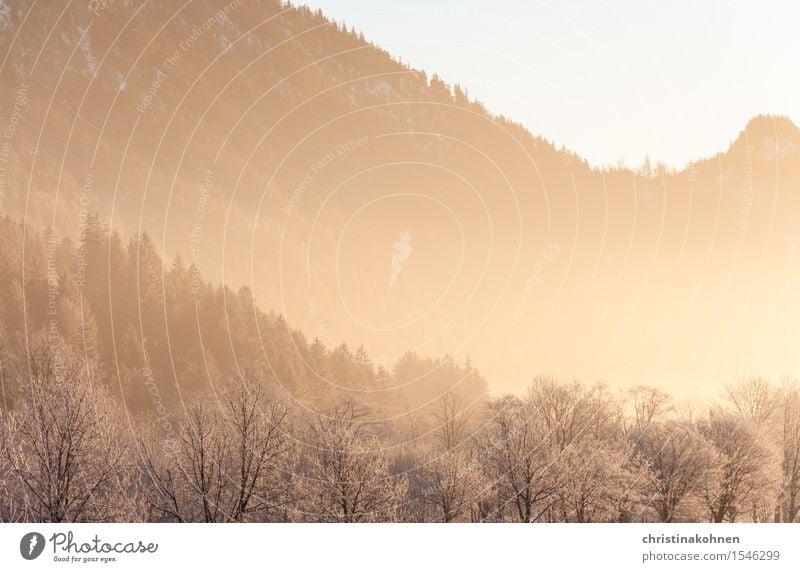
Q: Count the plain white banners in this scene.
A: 1